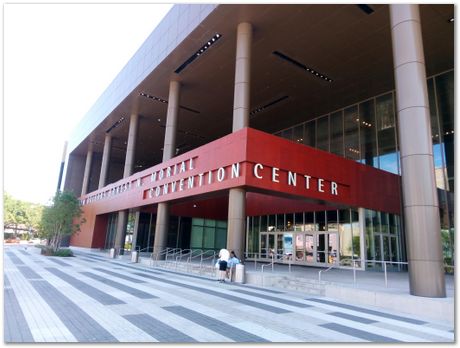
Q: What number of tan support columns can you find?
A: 6